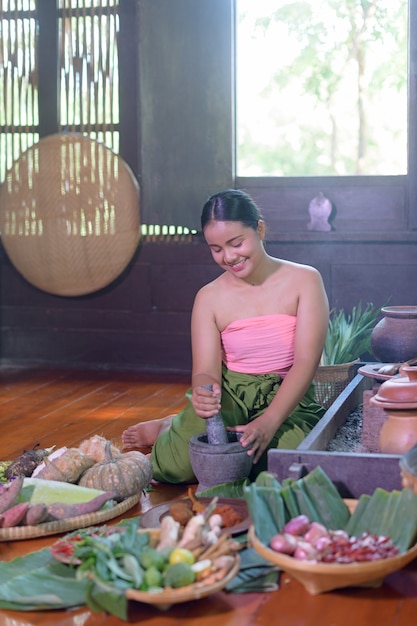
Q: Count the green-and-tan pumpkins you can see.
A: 1